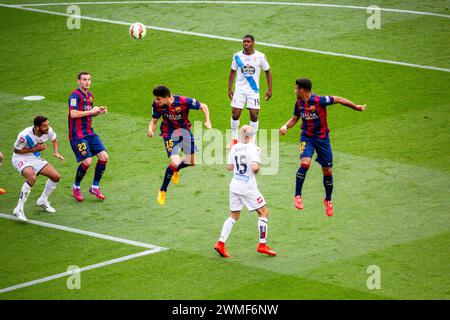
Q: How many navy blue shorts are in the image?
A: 3